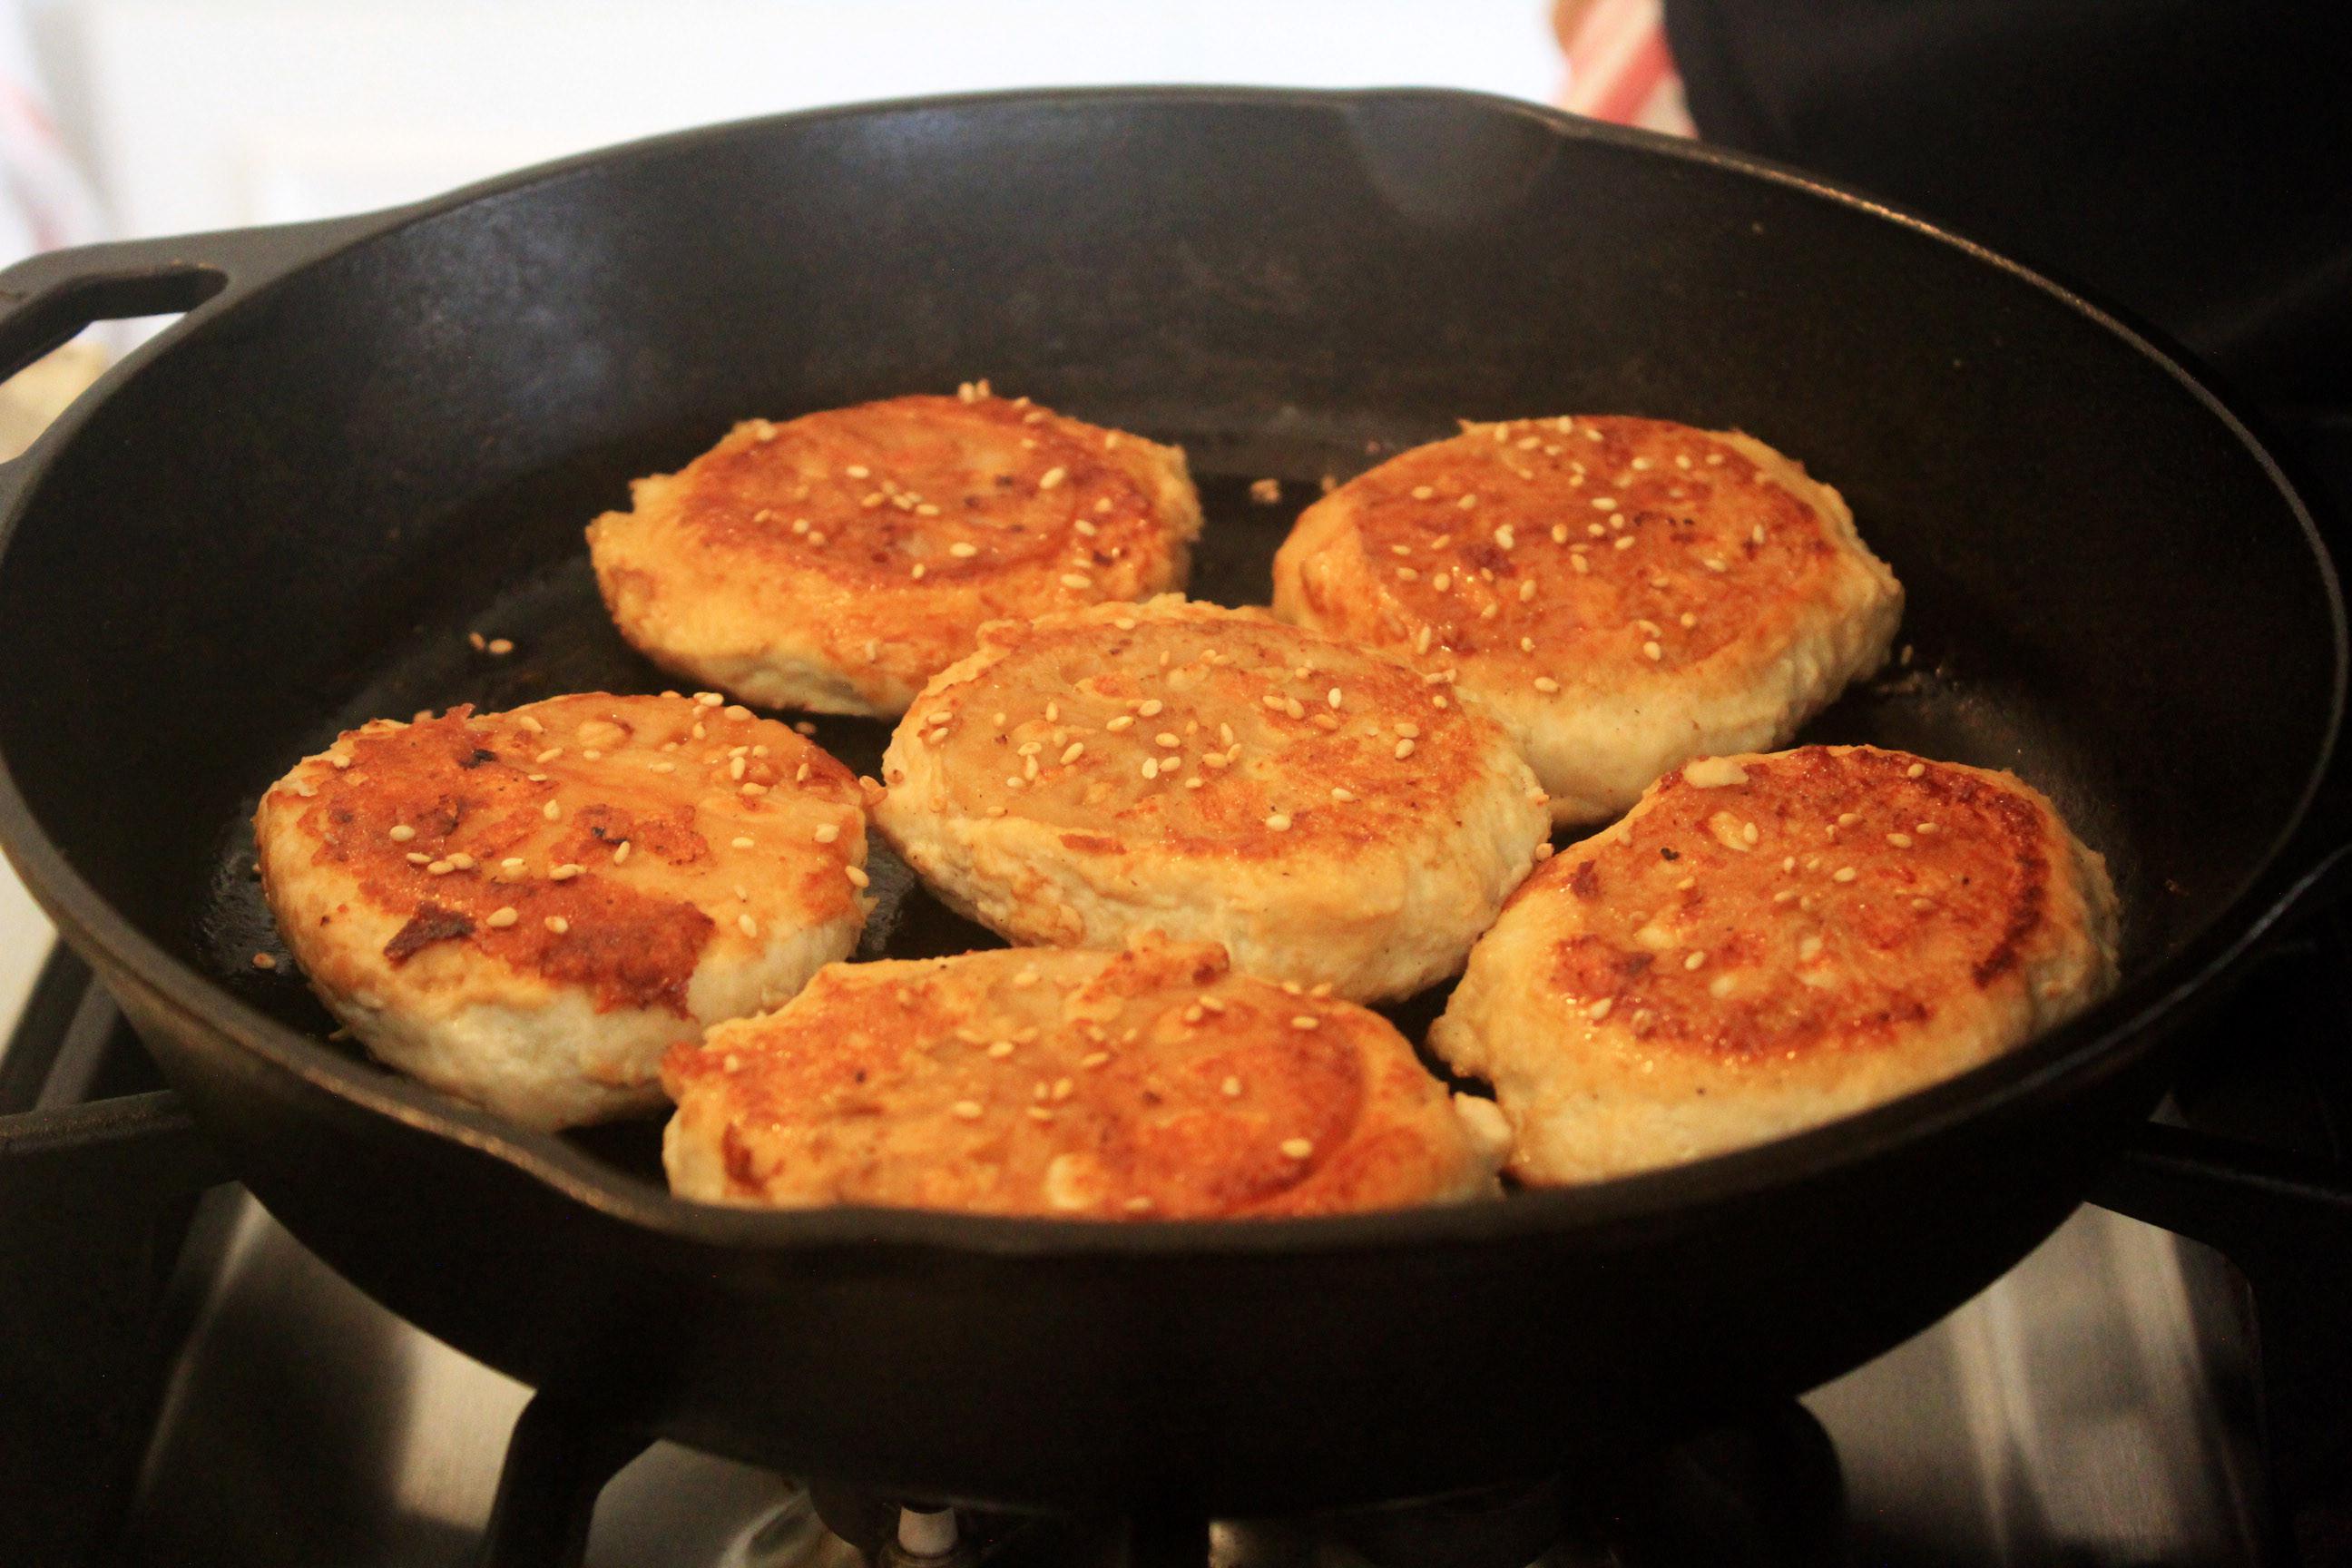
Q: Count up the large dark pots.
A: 1